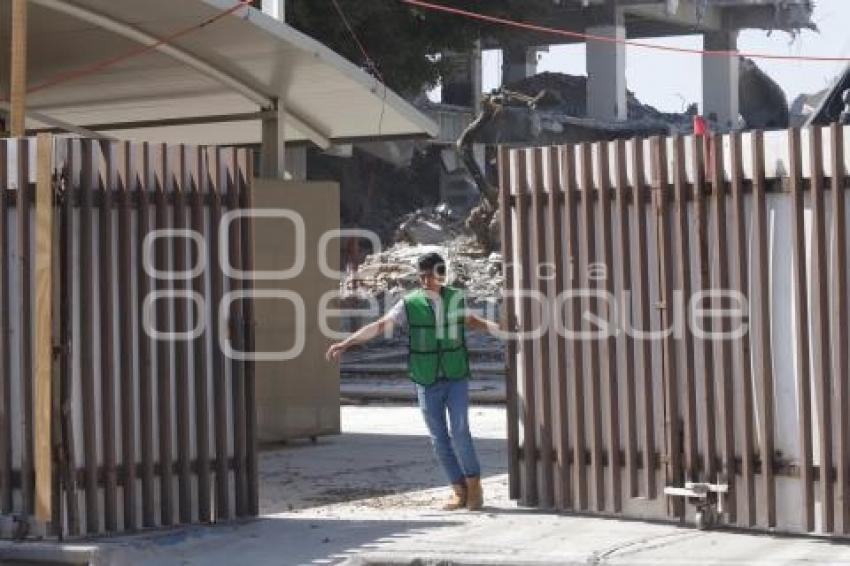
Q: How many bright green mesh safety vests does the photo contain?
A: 1